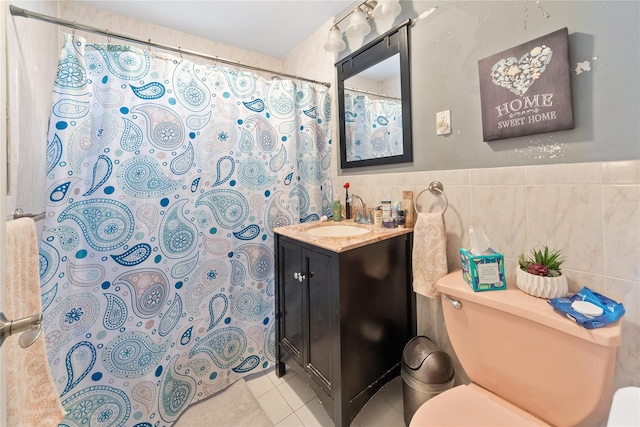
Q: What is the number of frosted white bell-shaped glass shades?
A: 3